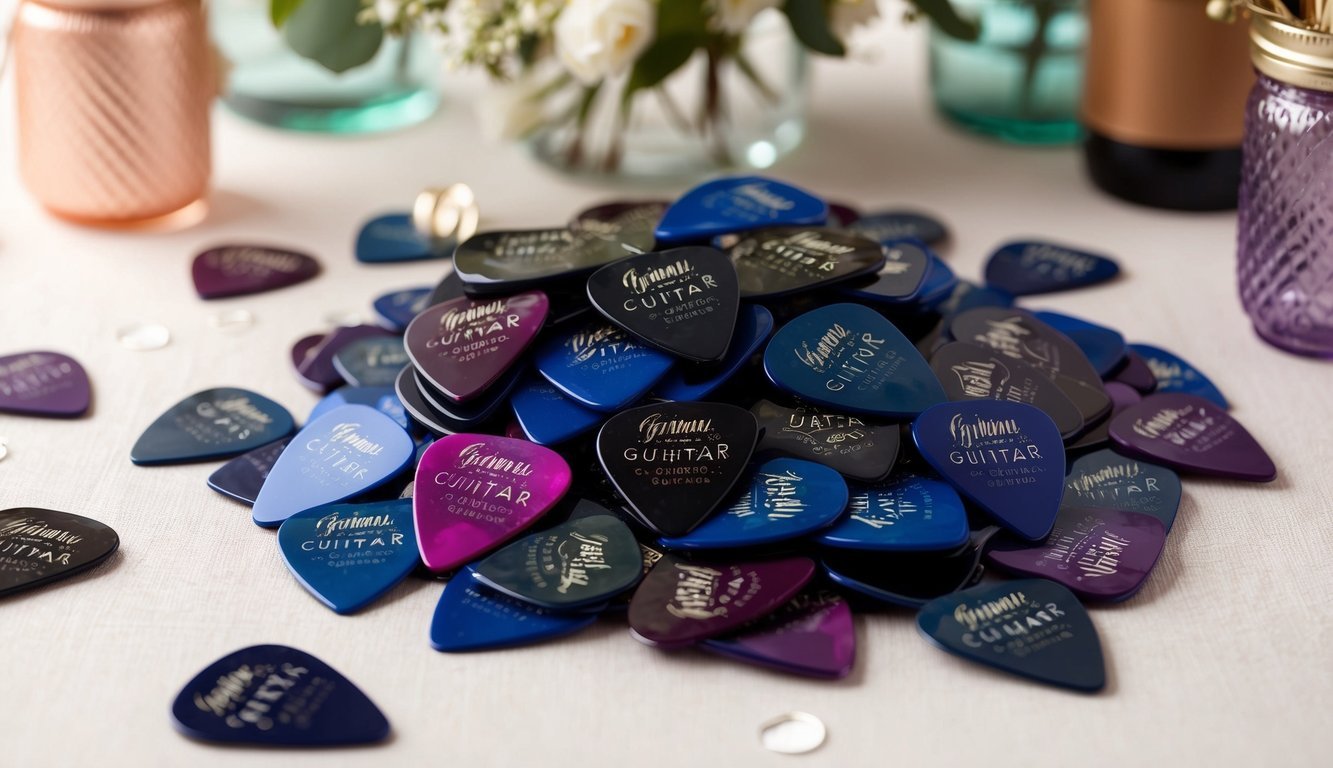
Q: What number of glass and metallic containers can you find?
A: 6